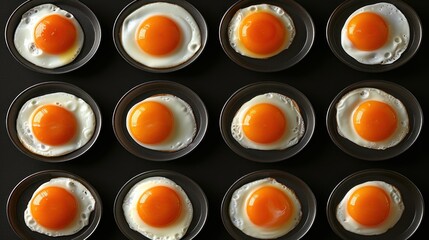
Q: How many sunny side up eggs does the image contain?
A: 12